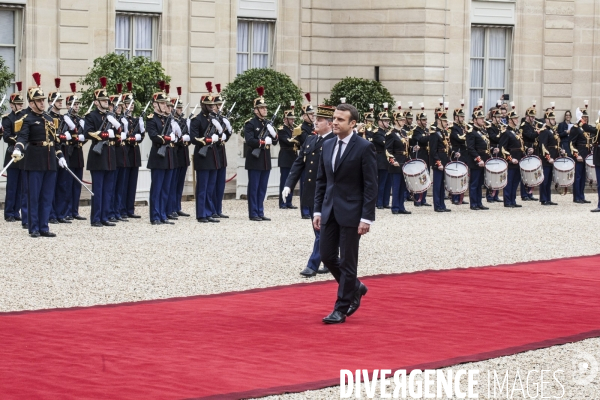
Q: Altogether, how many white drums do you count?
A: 6